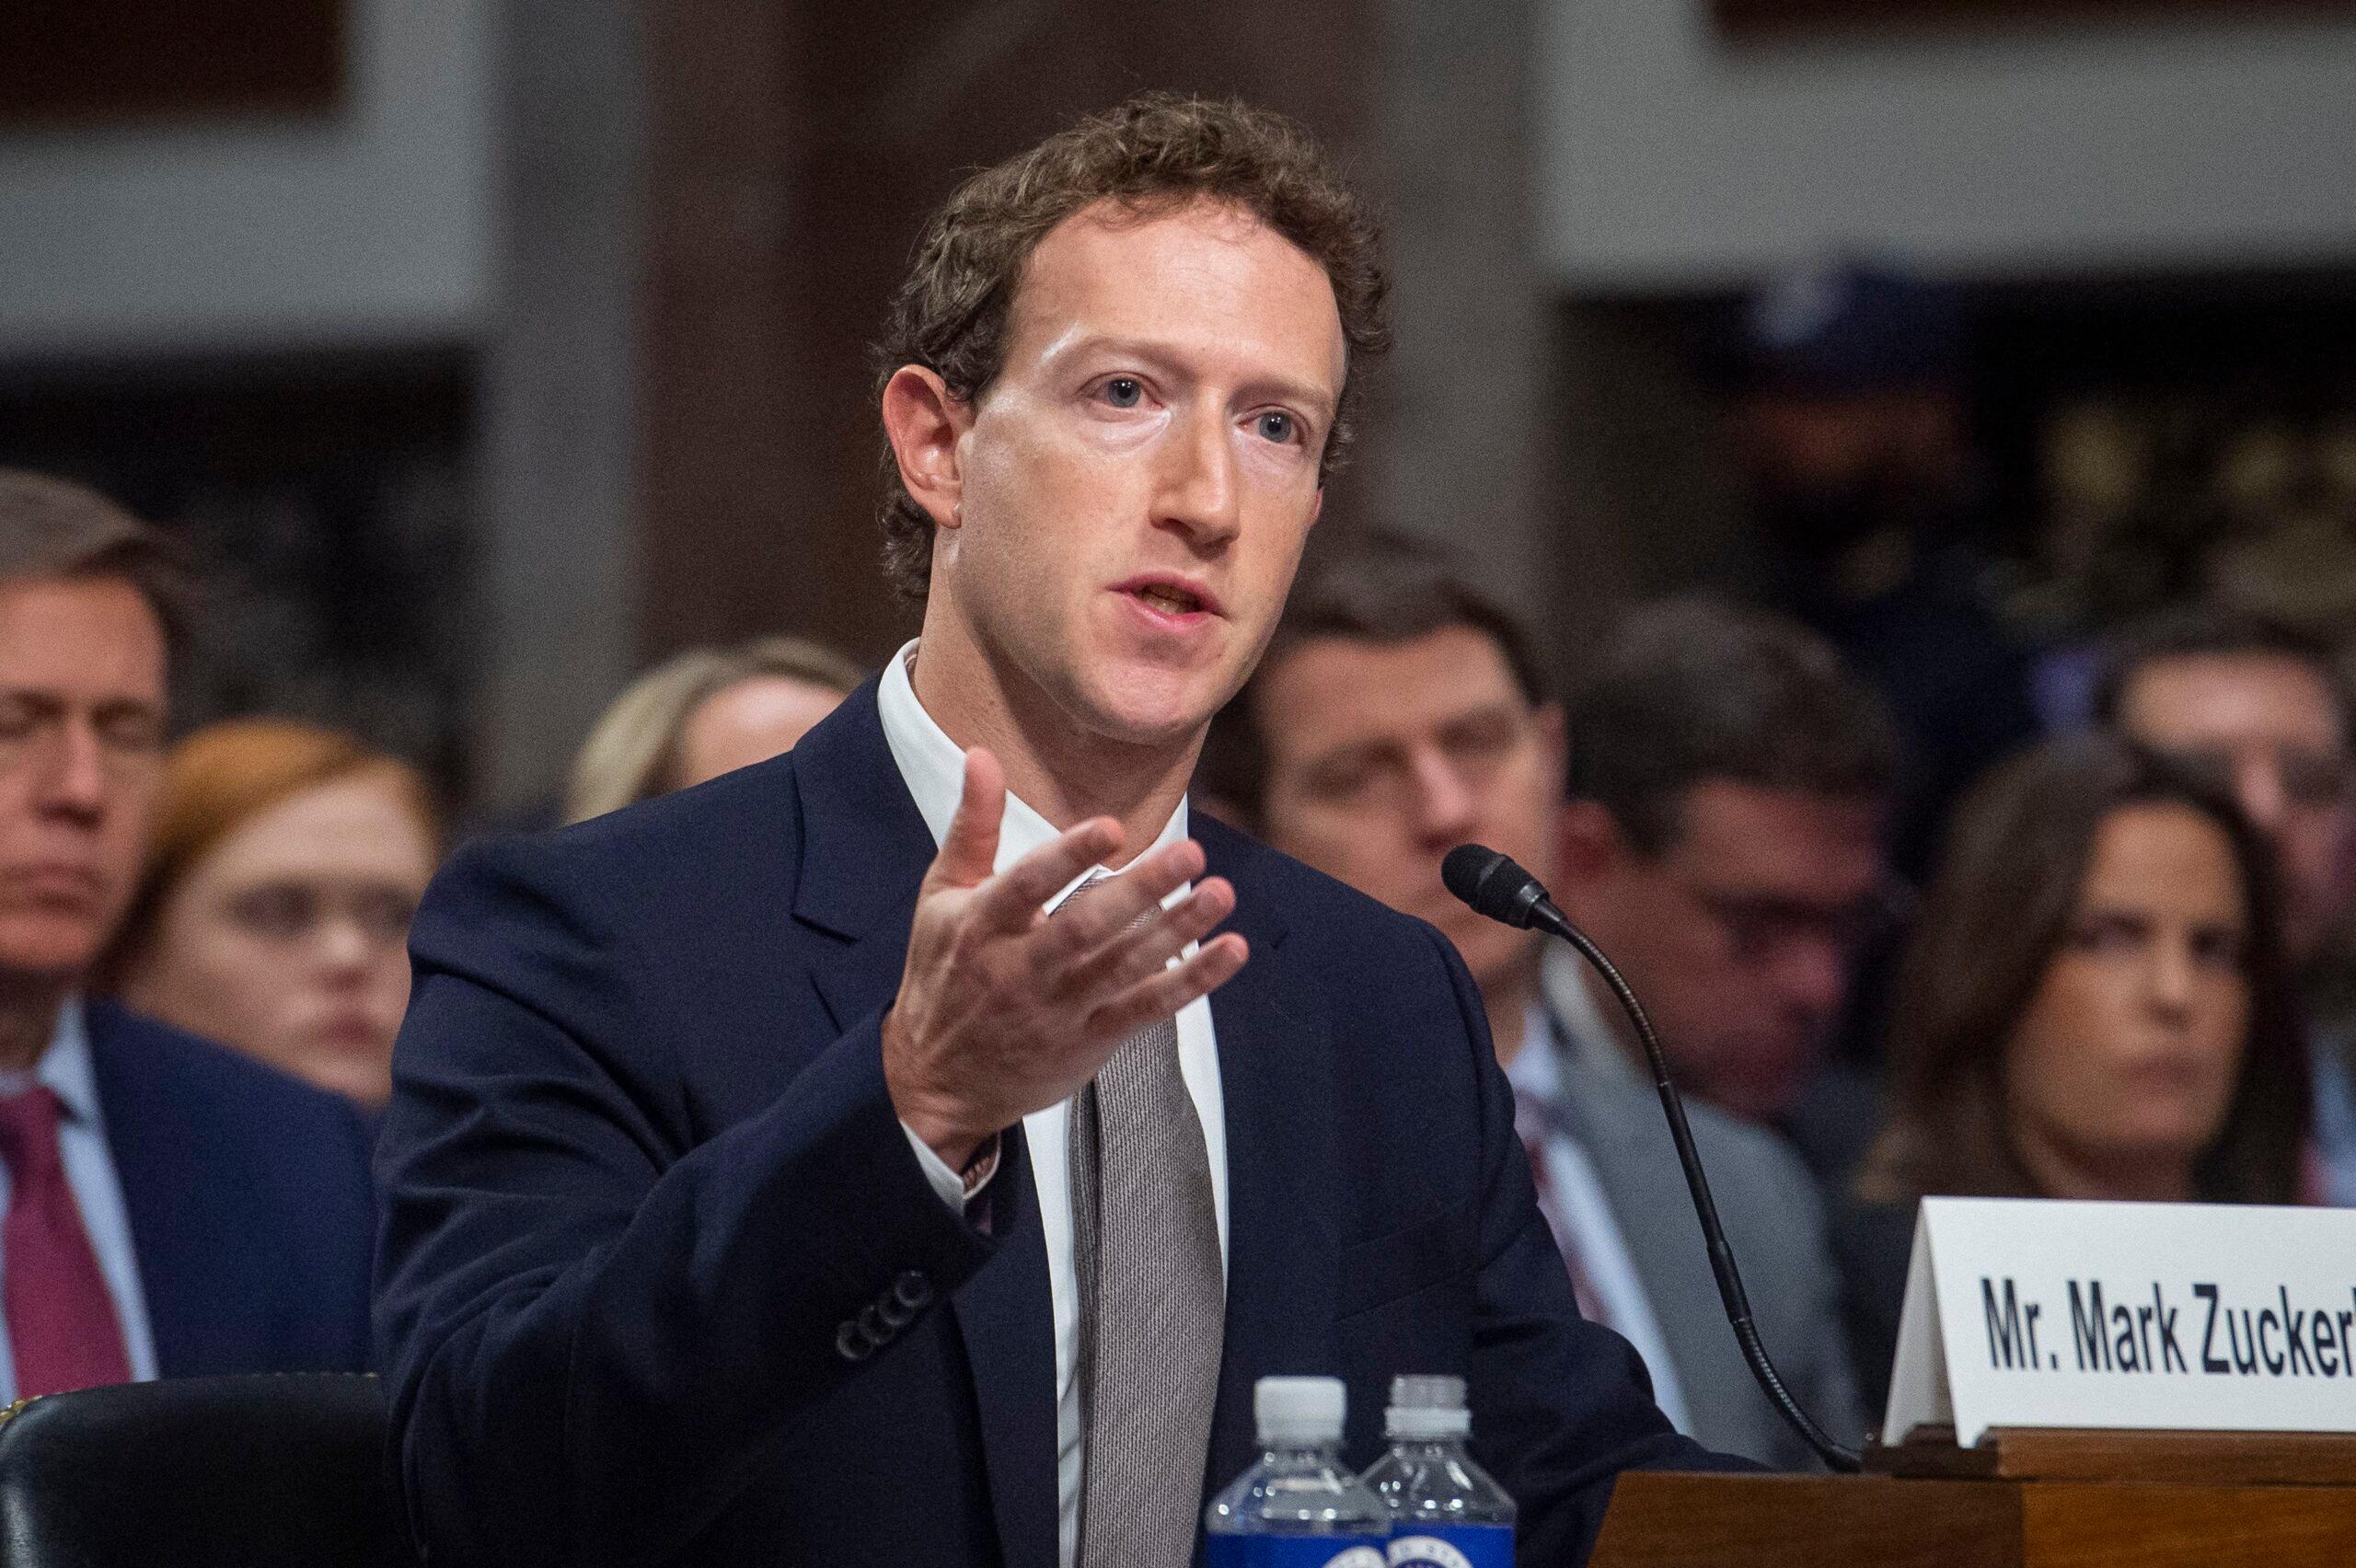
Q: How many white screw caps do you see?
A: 1